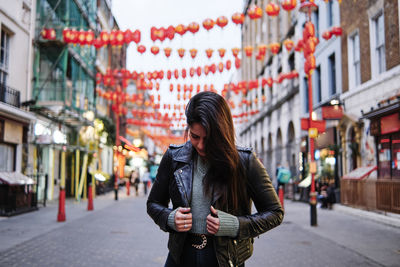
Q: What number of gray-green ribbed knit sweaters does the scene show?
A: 1